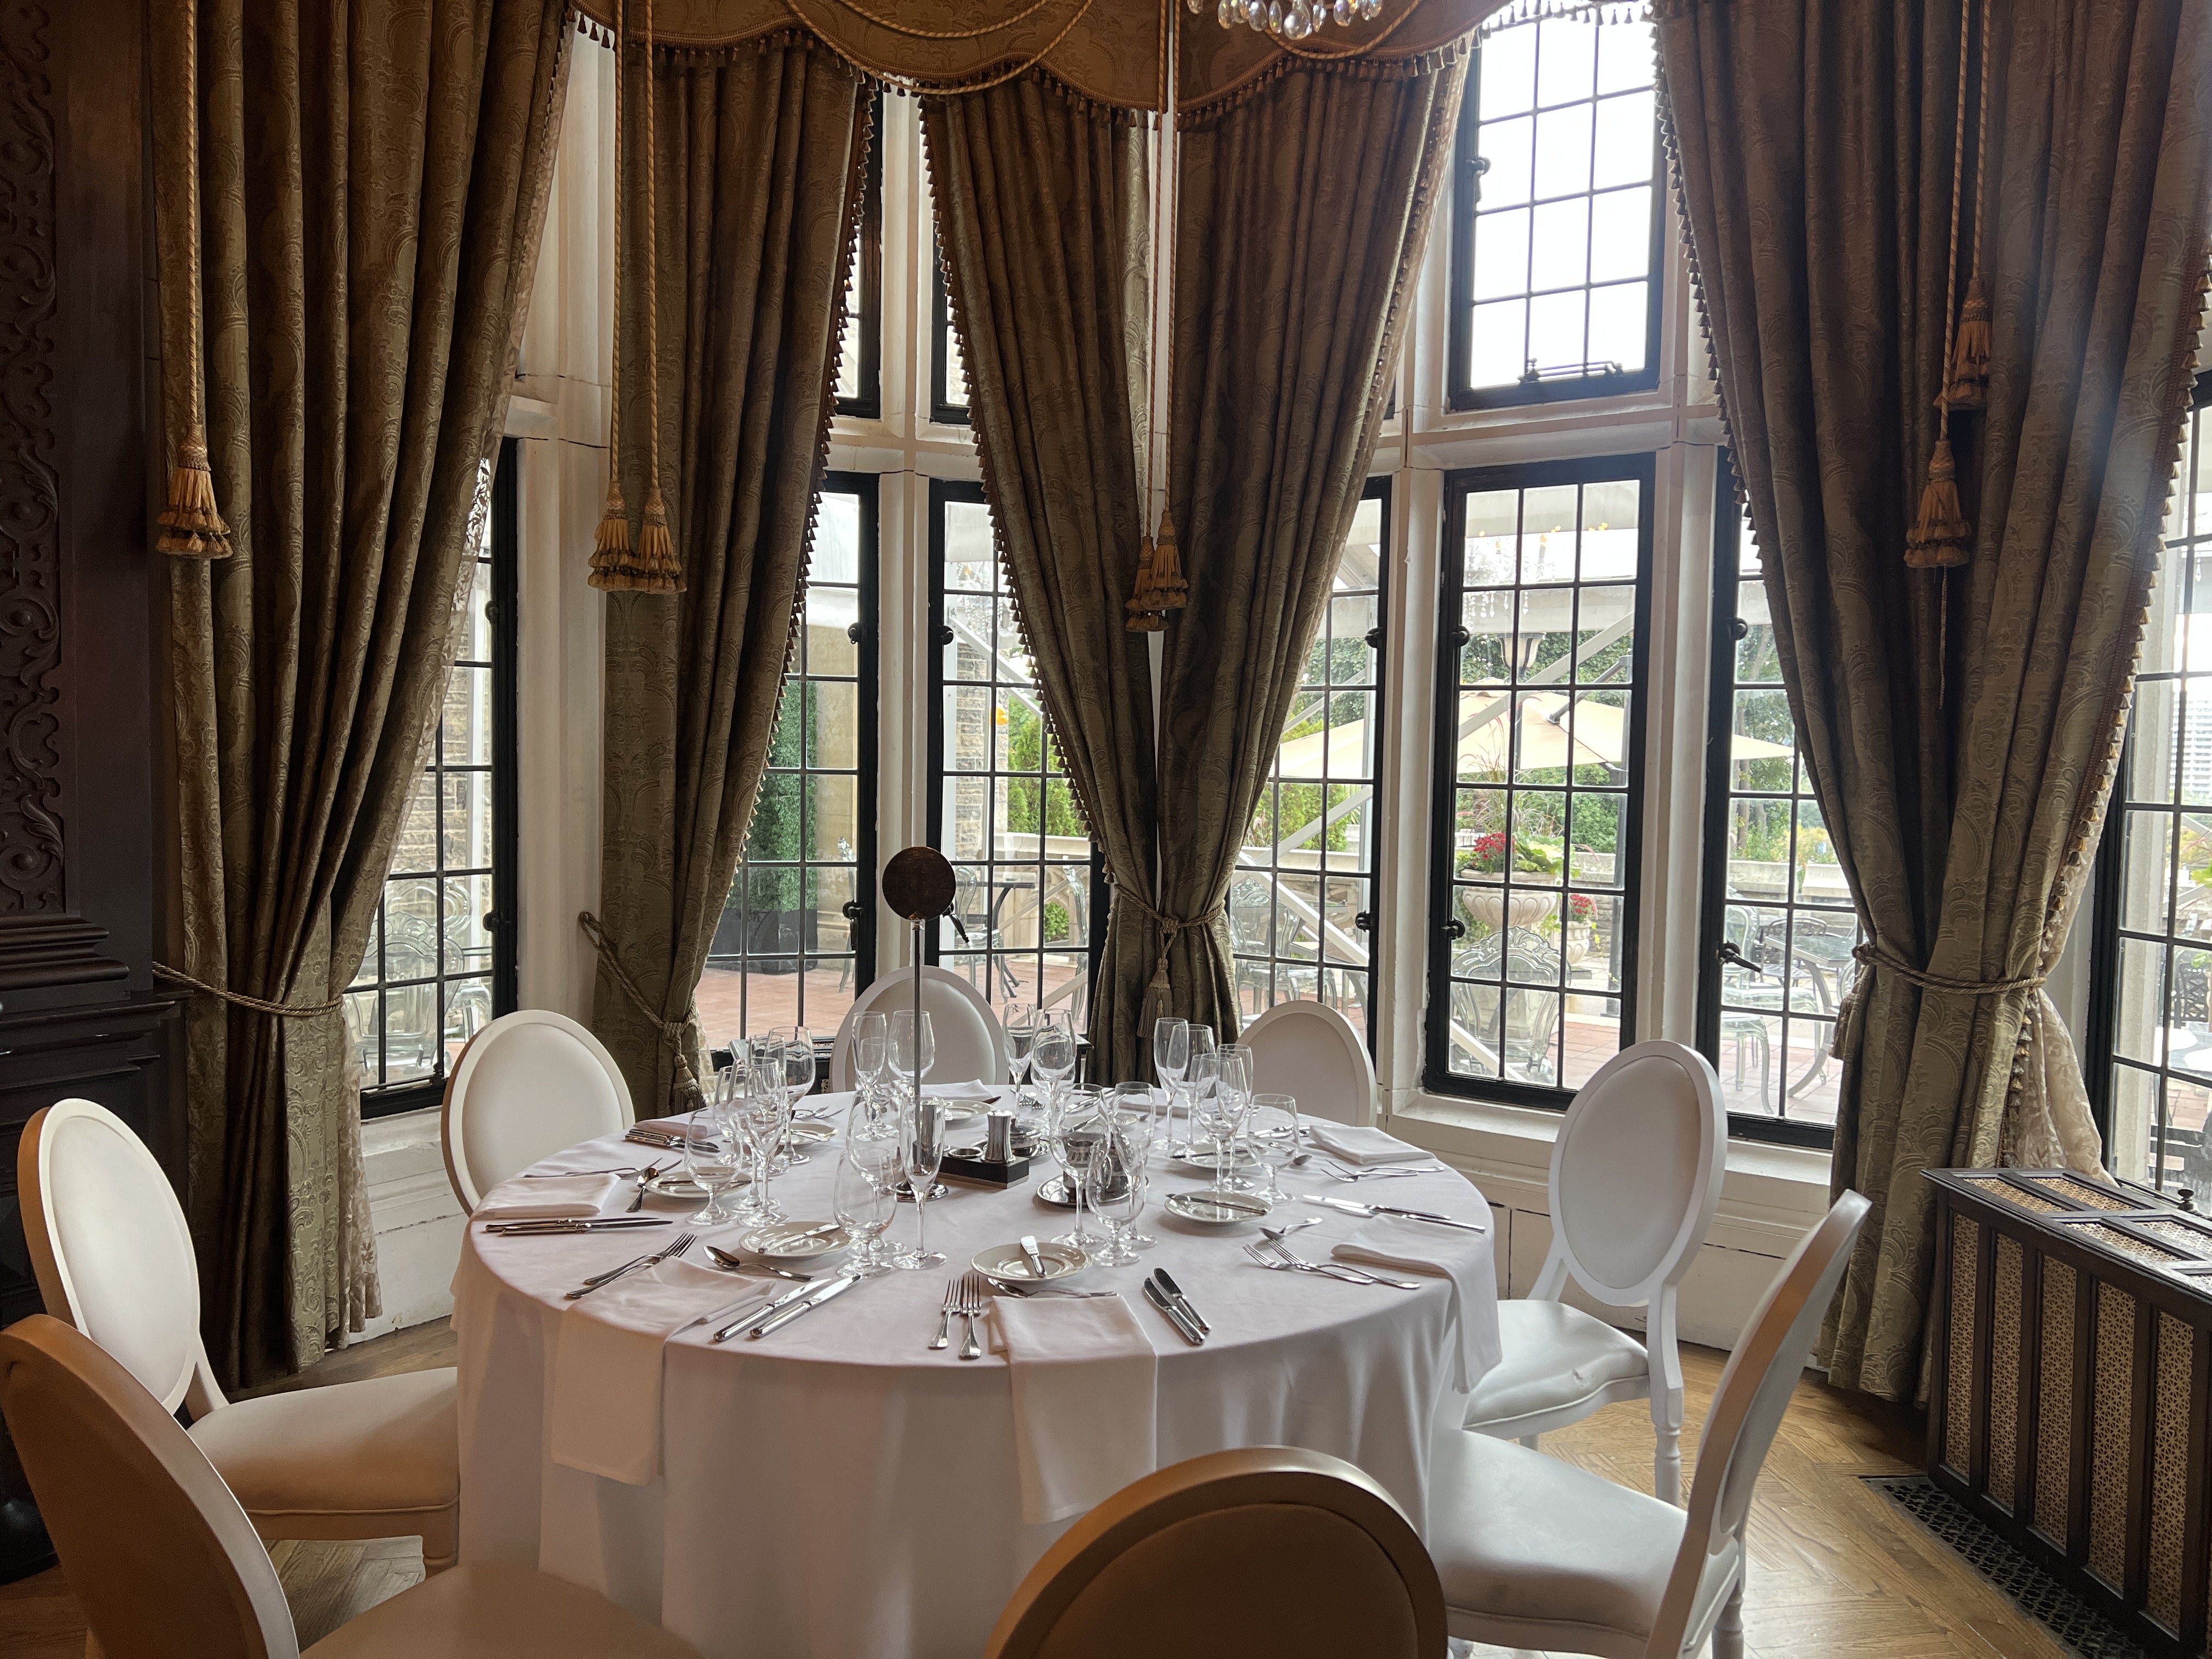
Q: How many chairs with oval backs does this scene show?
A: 8